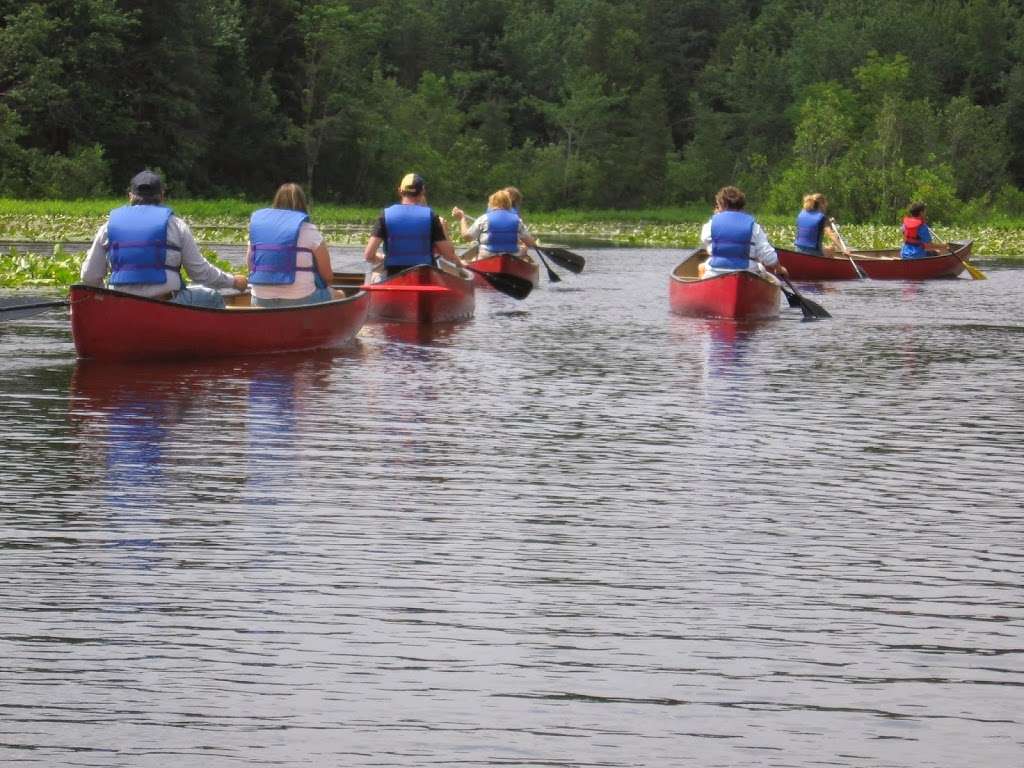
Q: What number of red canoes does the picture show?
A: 5